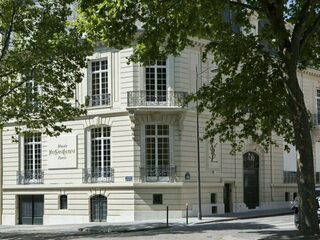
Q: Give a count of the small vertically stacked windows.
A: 2